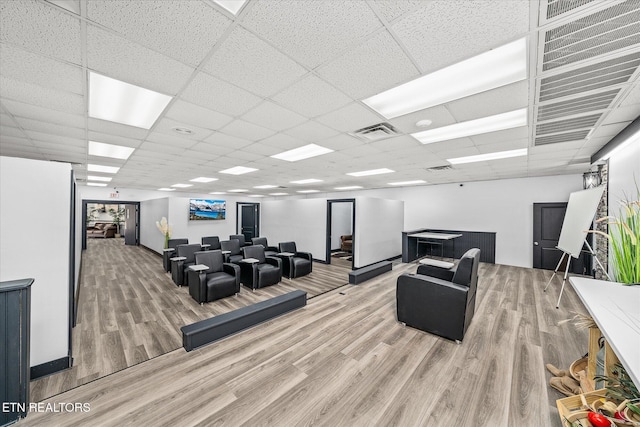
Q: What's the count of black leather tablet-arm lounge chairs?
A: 10